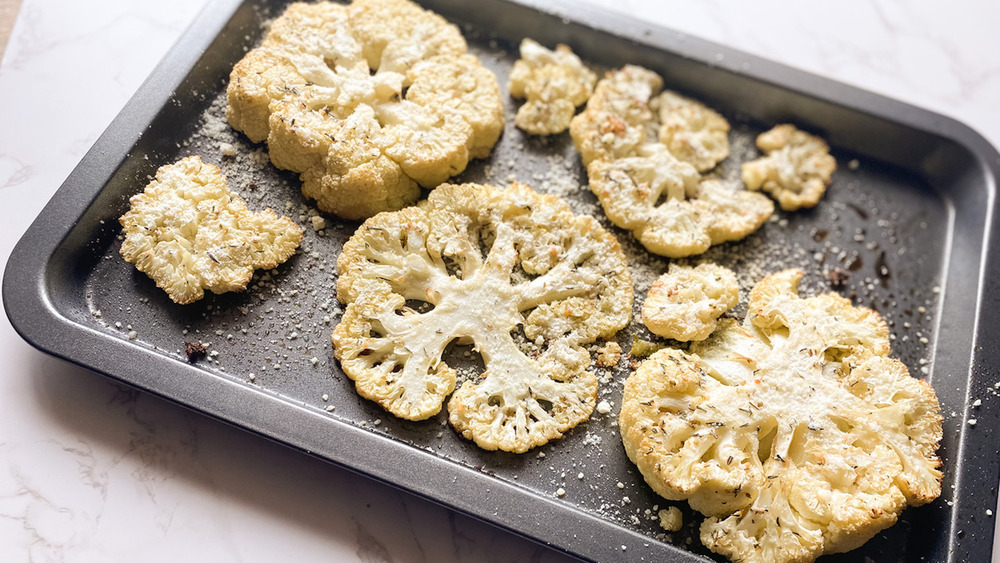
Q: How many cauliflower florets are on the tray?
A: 8